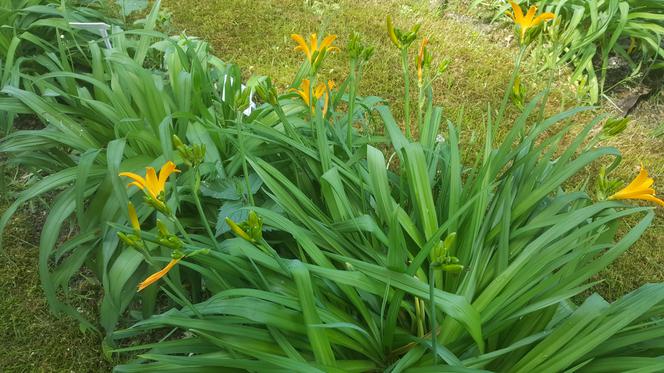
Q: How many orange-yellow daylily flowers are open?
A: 5